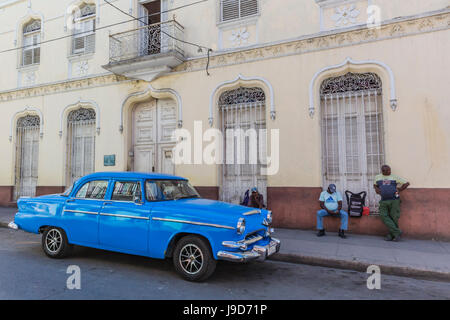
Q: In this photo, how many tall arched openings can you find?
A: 5